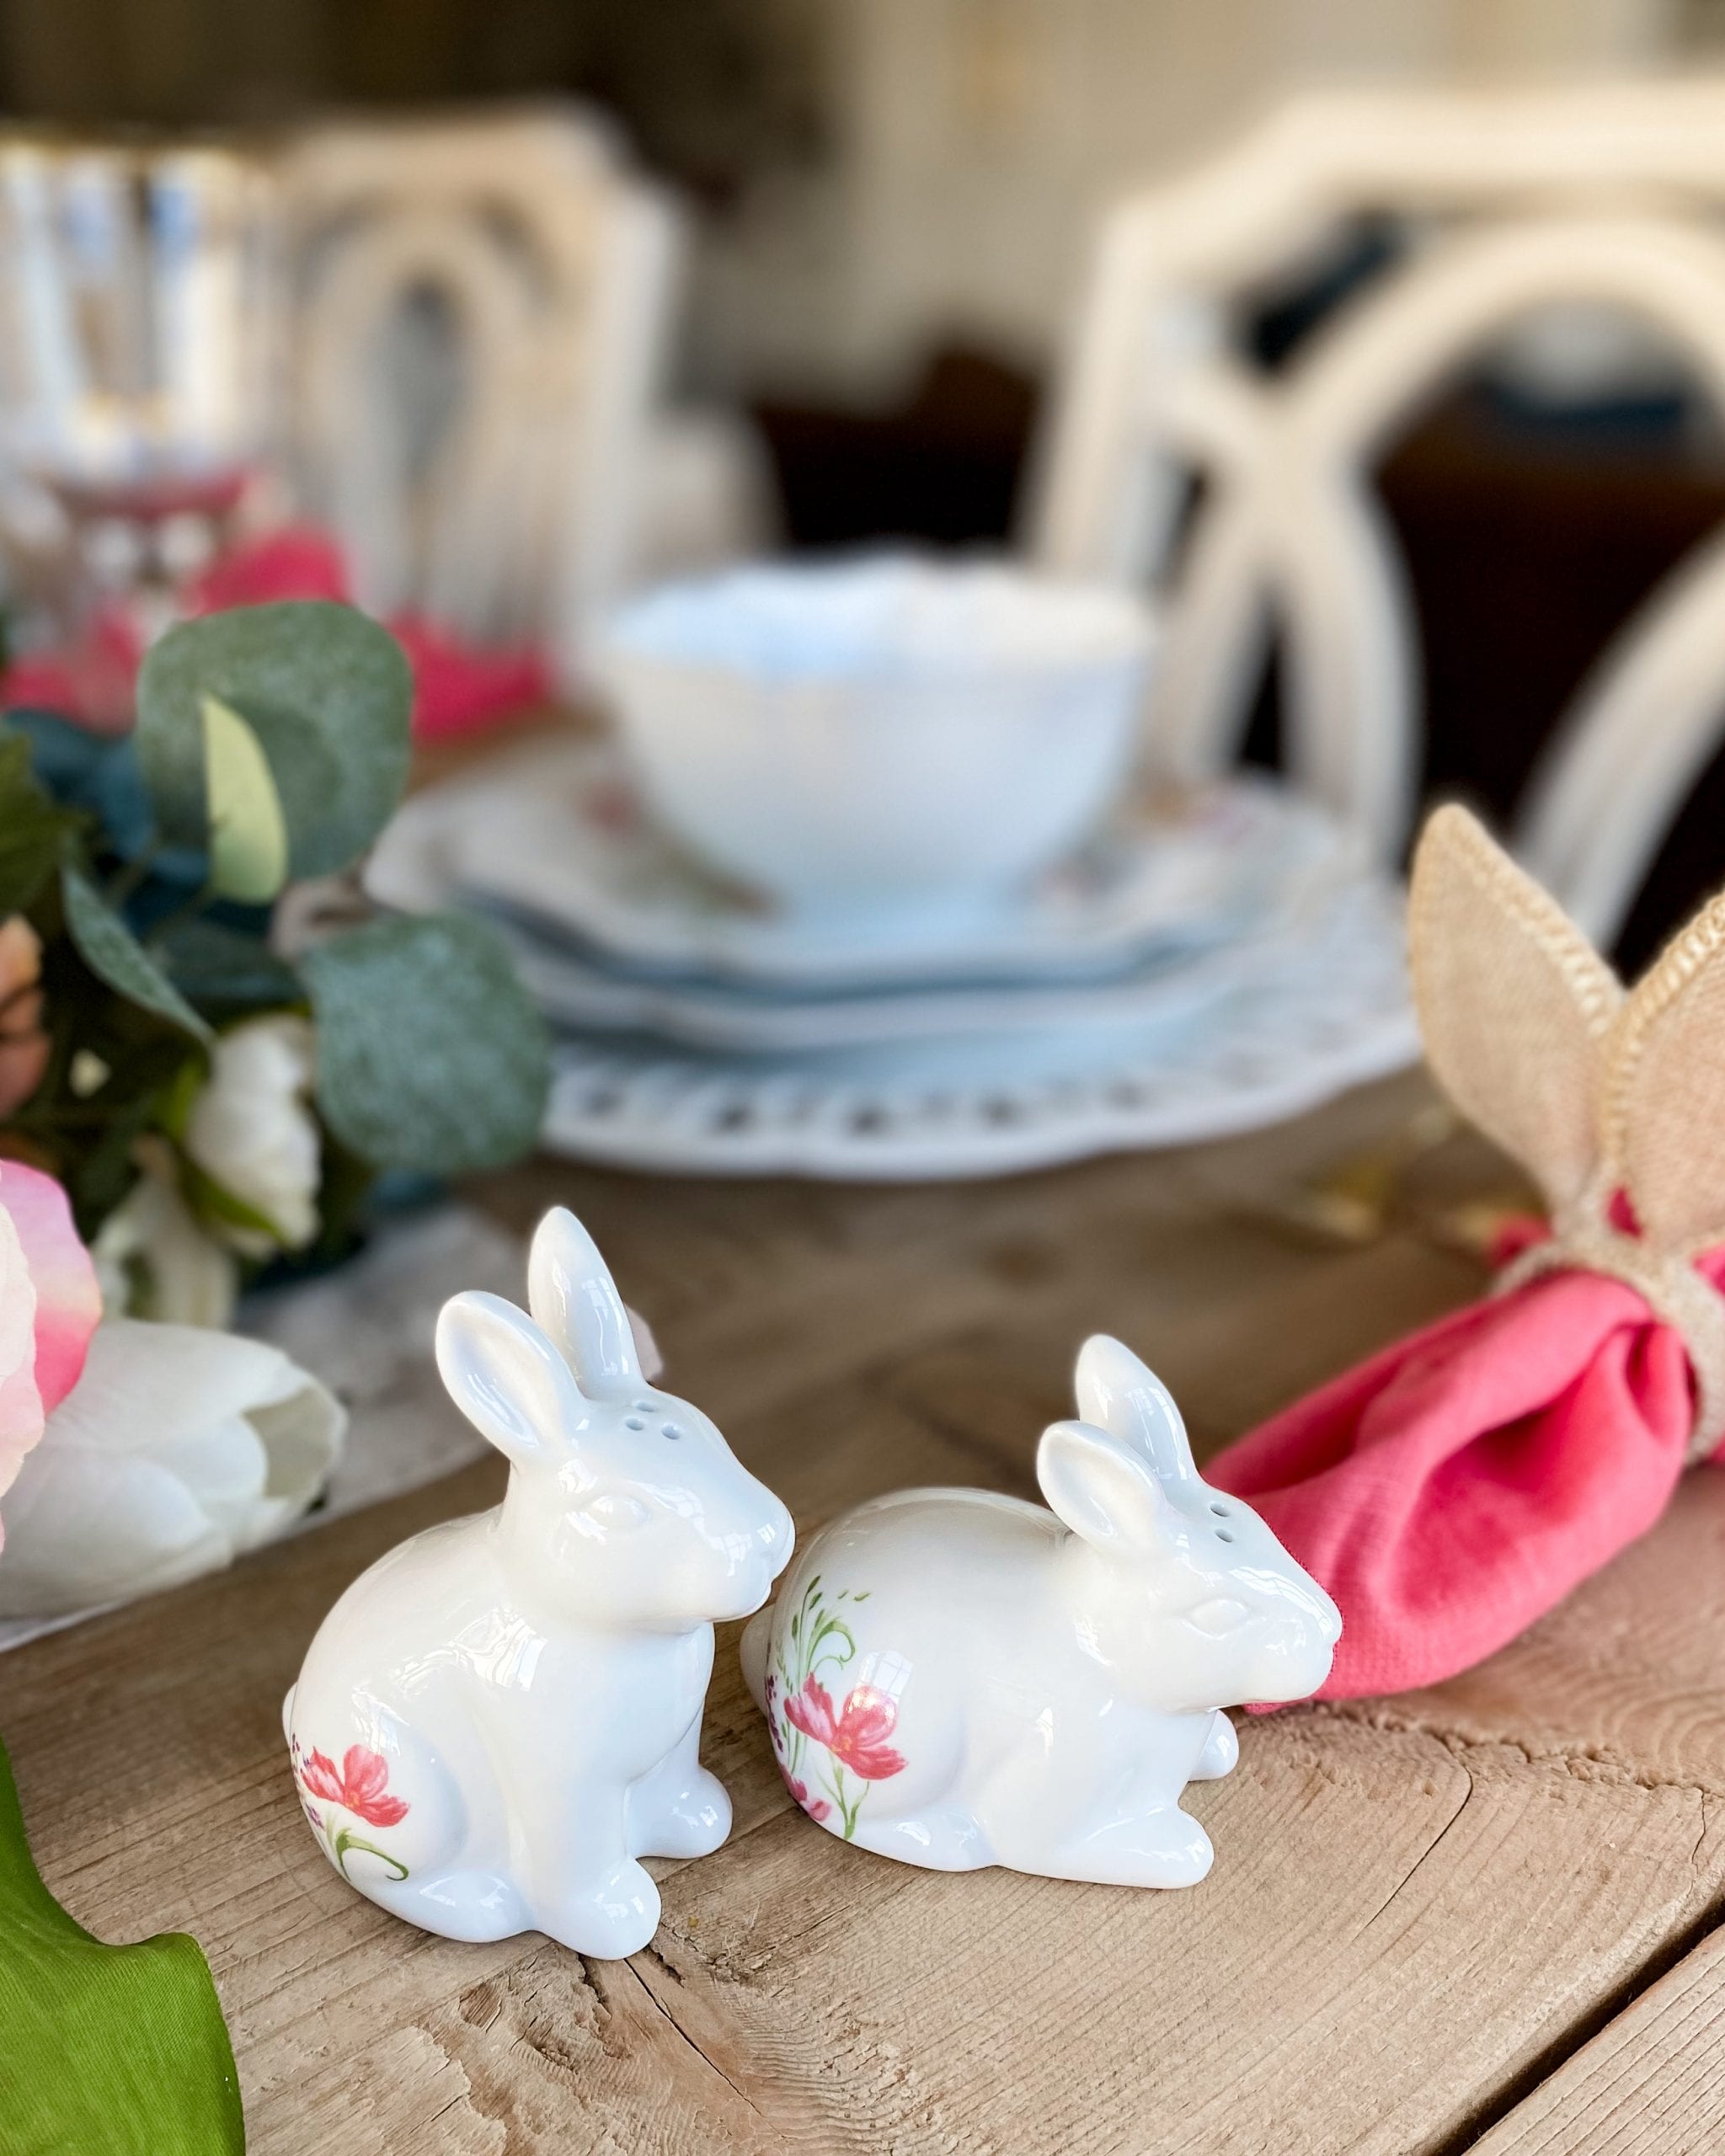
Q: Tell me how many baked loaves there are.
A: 0